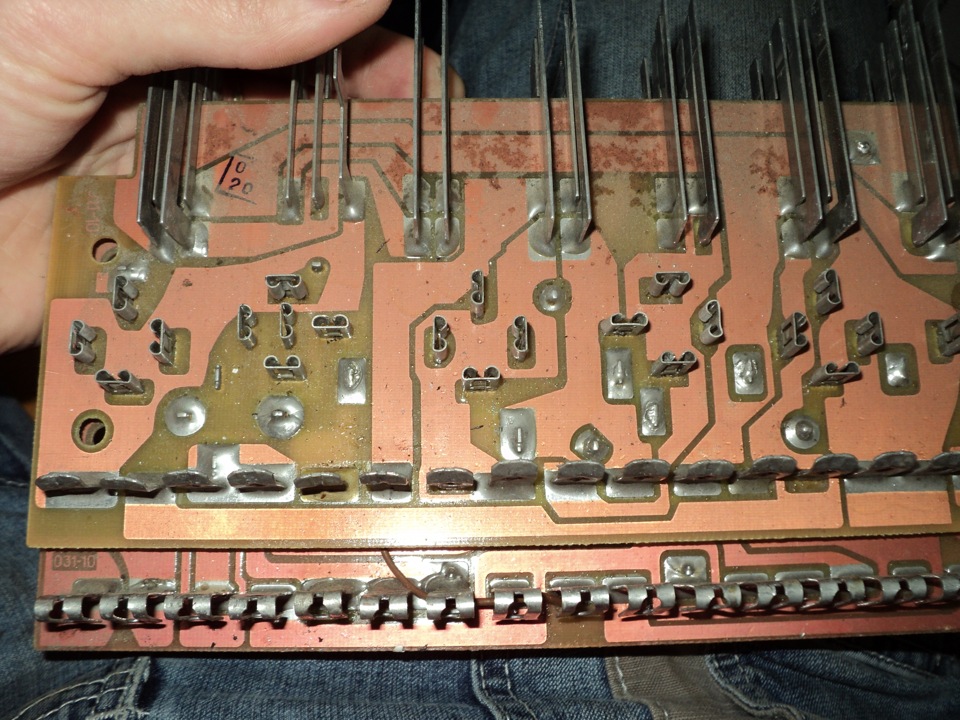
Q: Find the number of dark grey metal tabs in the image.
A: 15